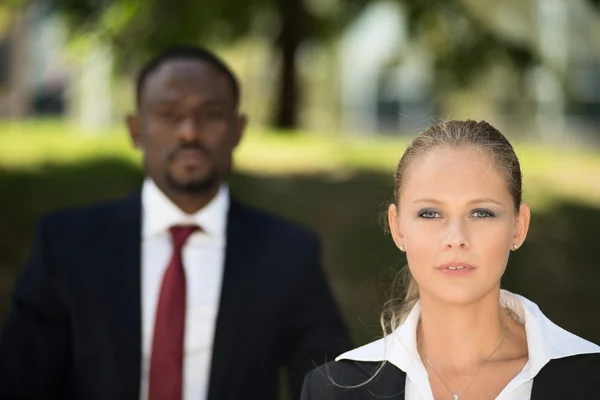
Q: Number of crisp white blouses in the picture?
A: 1